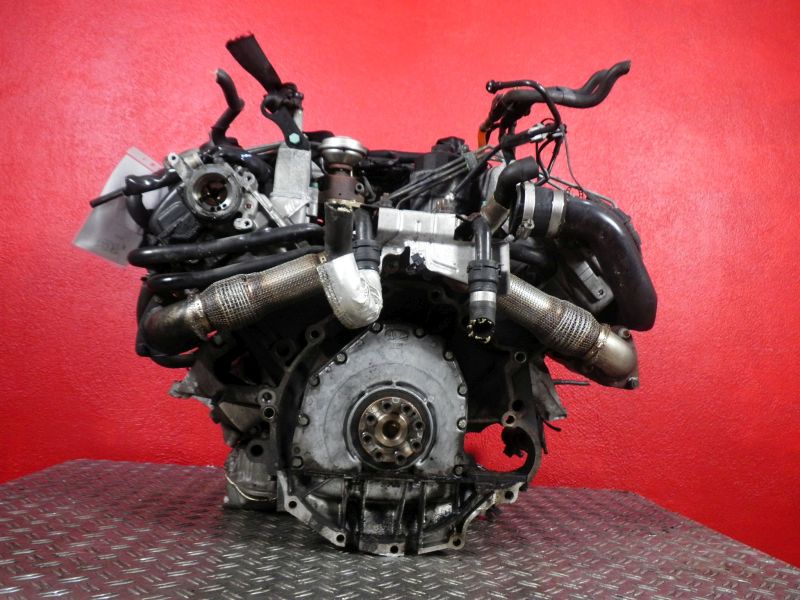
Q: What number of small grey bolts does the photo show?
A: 10